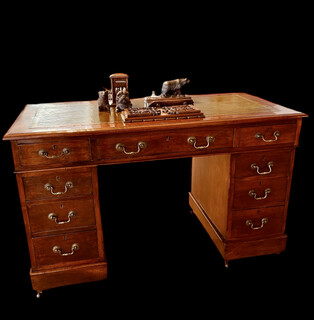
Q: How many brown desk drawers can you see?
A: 9